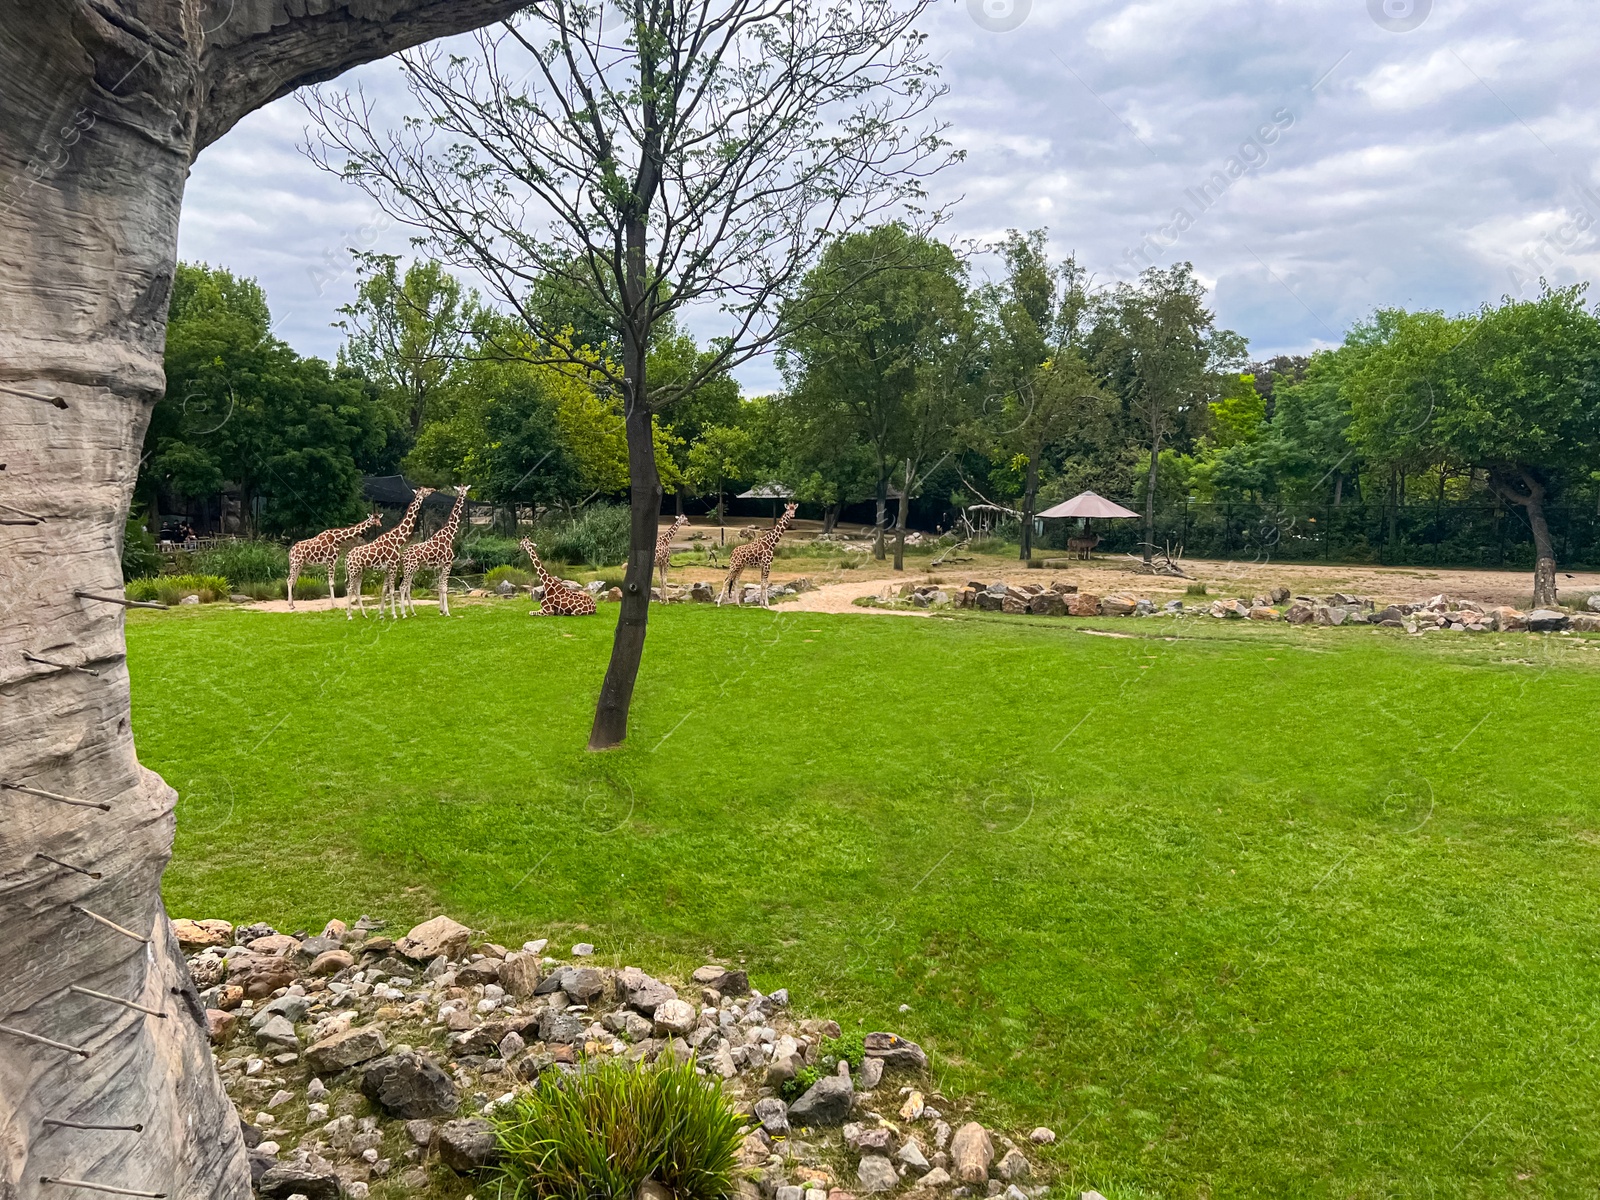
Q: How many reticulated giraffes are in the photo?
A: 6